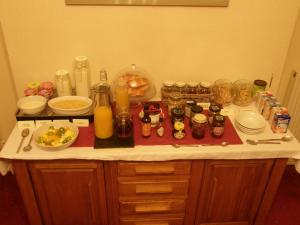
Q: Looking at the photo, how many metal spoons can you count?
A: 6